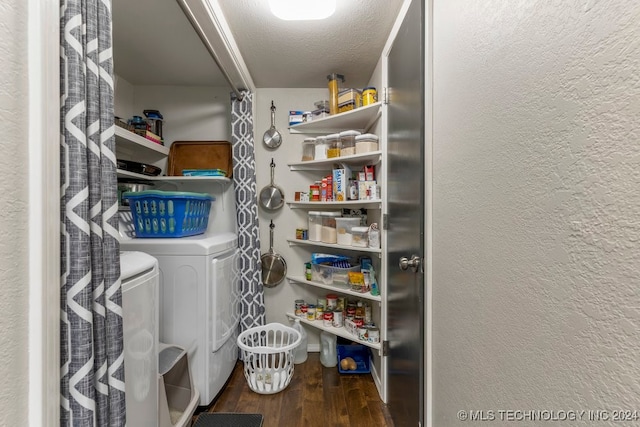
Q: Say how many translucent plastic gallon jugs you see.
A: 2